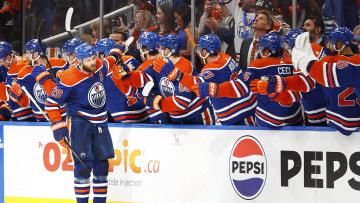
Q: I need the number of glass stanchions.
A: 4